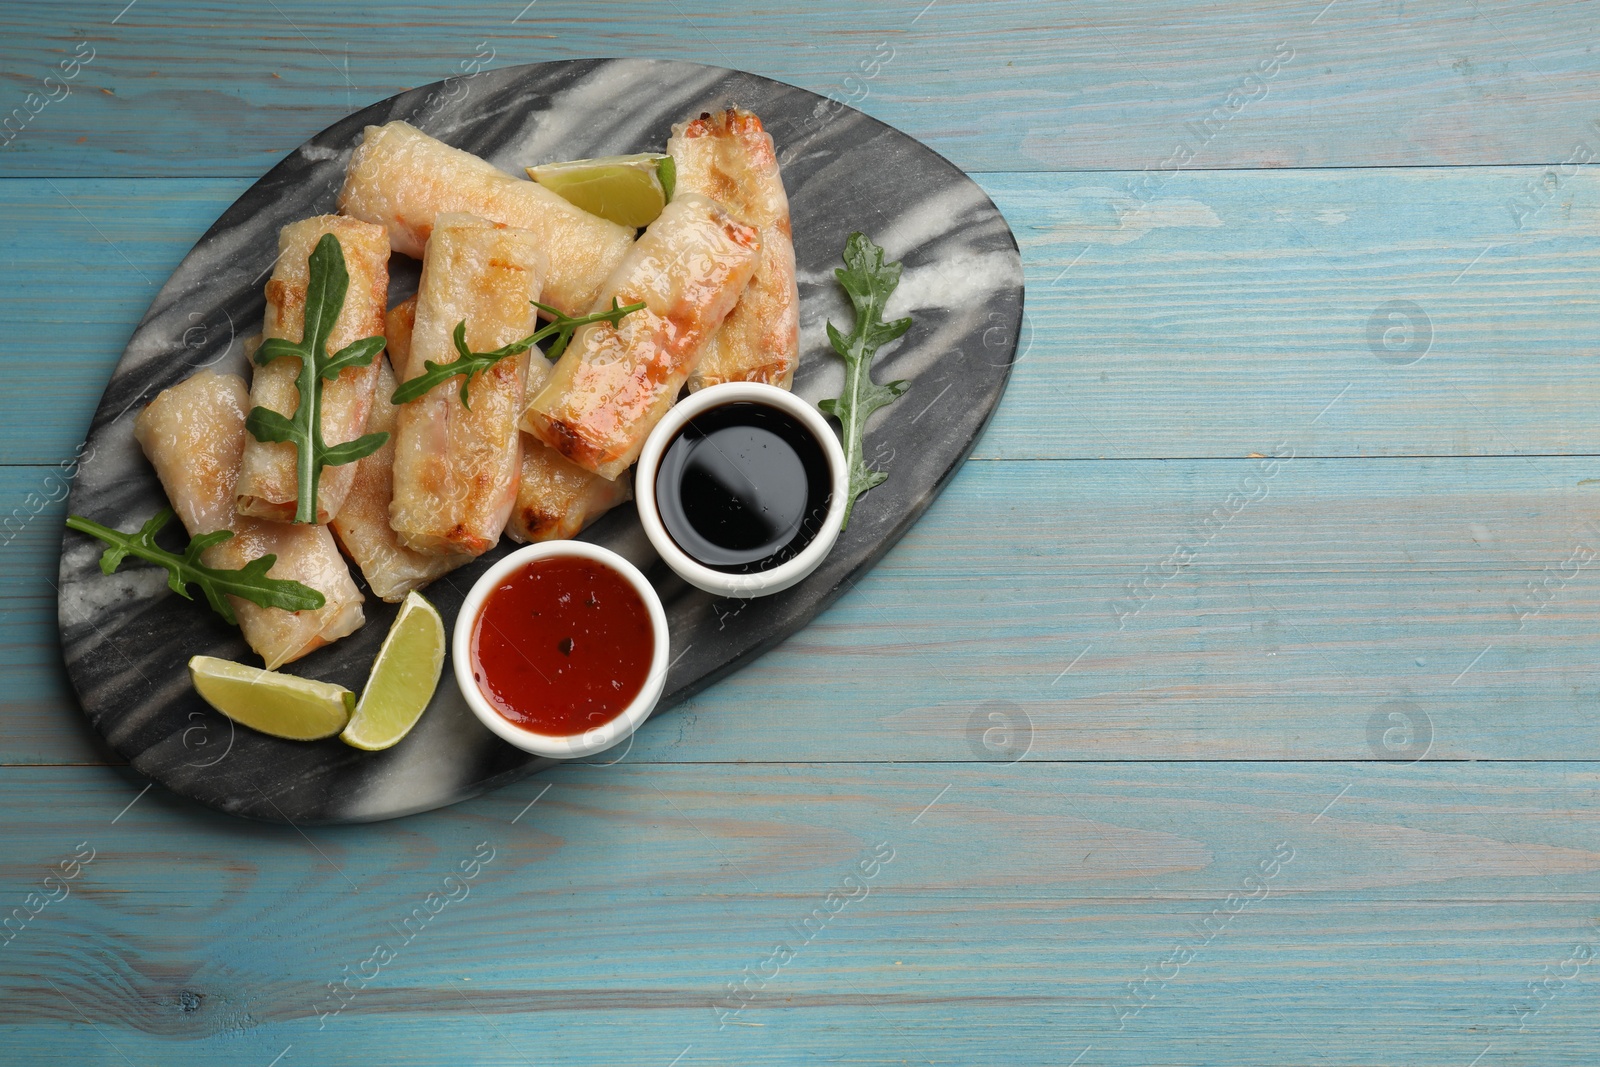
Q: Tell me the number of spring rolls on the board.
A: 8